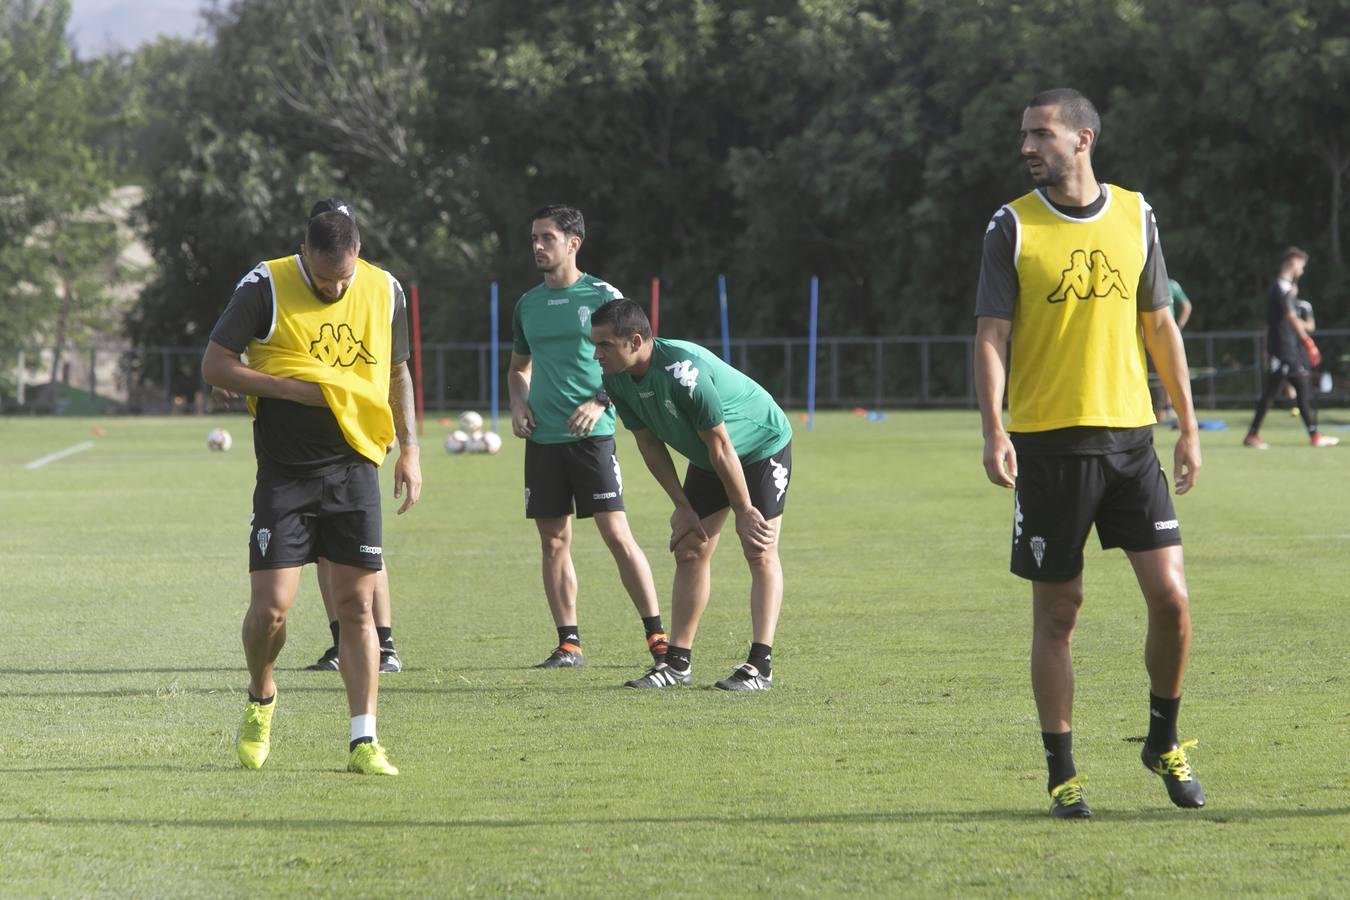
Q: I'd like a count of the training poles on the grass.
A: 5